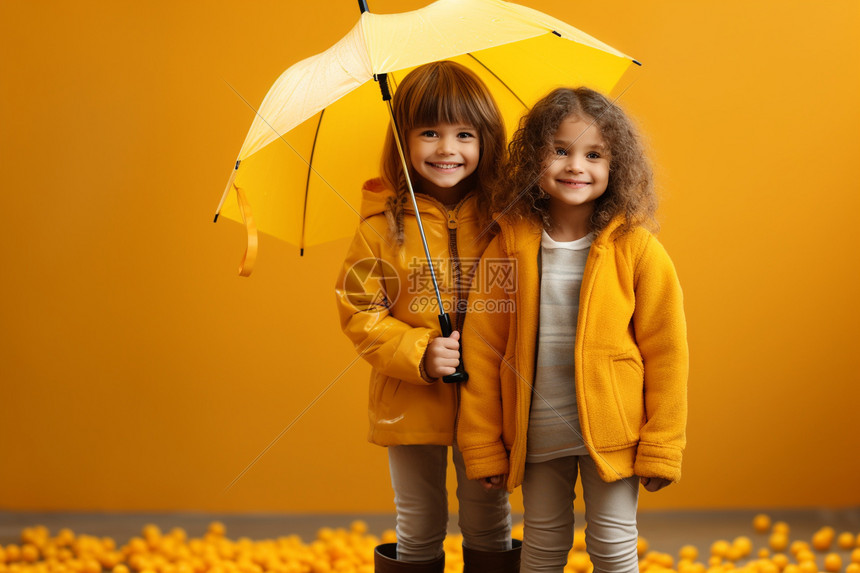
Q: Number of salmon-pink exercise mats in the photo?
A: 0